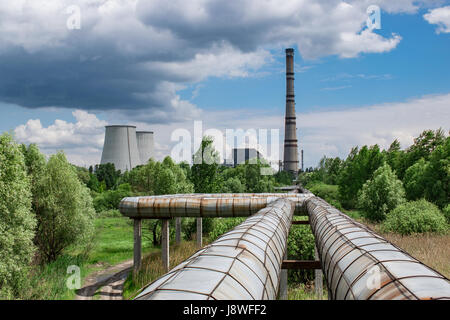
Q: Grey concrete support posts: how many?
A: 6